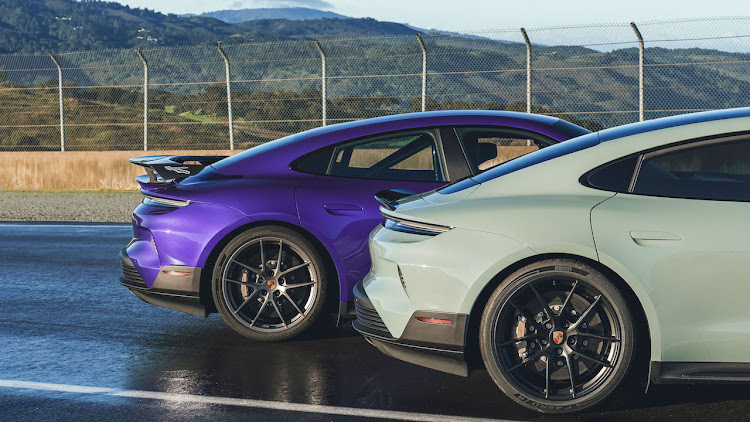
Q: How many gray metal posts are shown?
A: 7